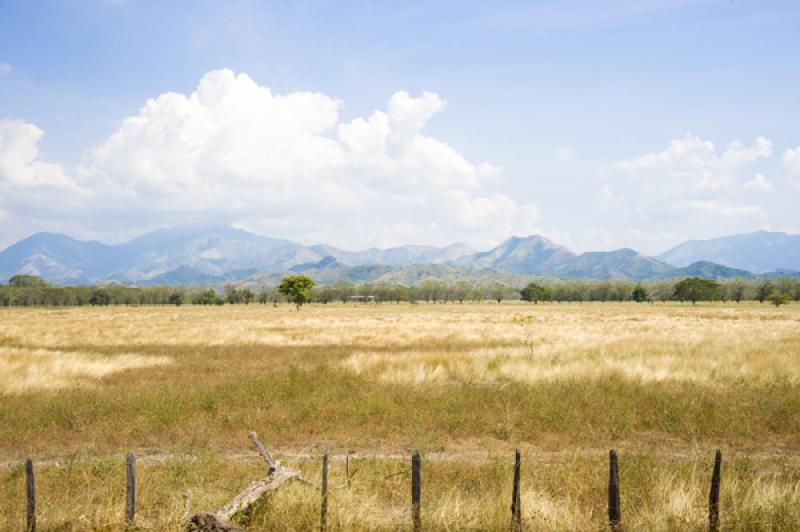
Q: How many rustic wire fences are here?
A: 1